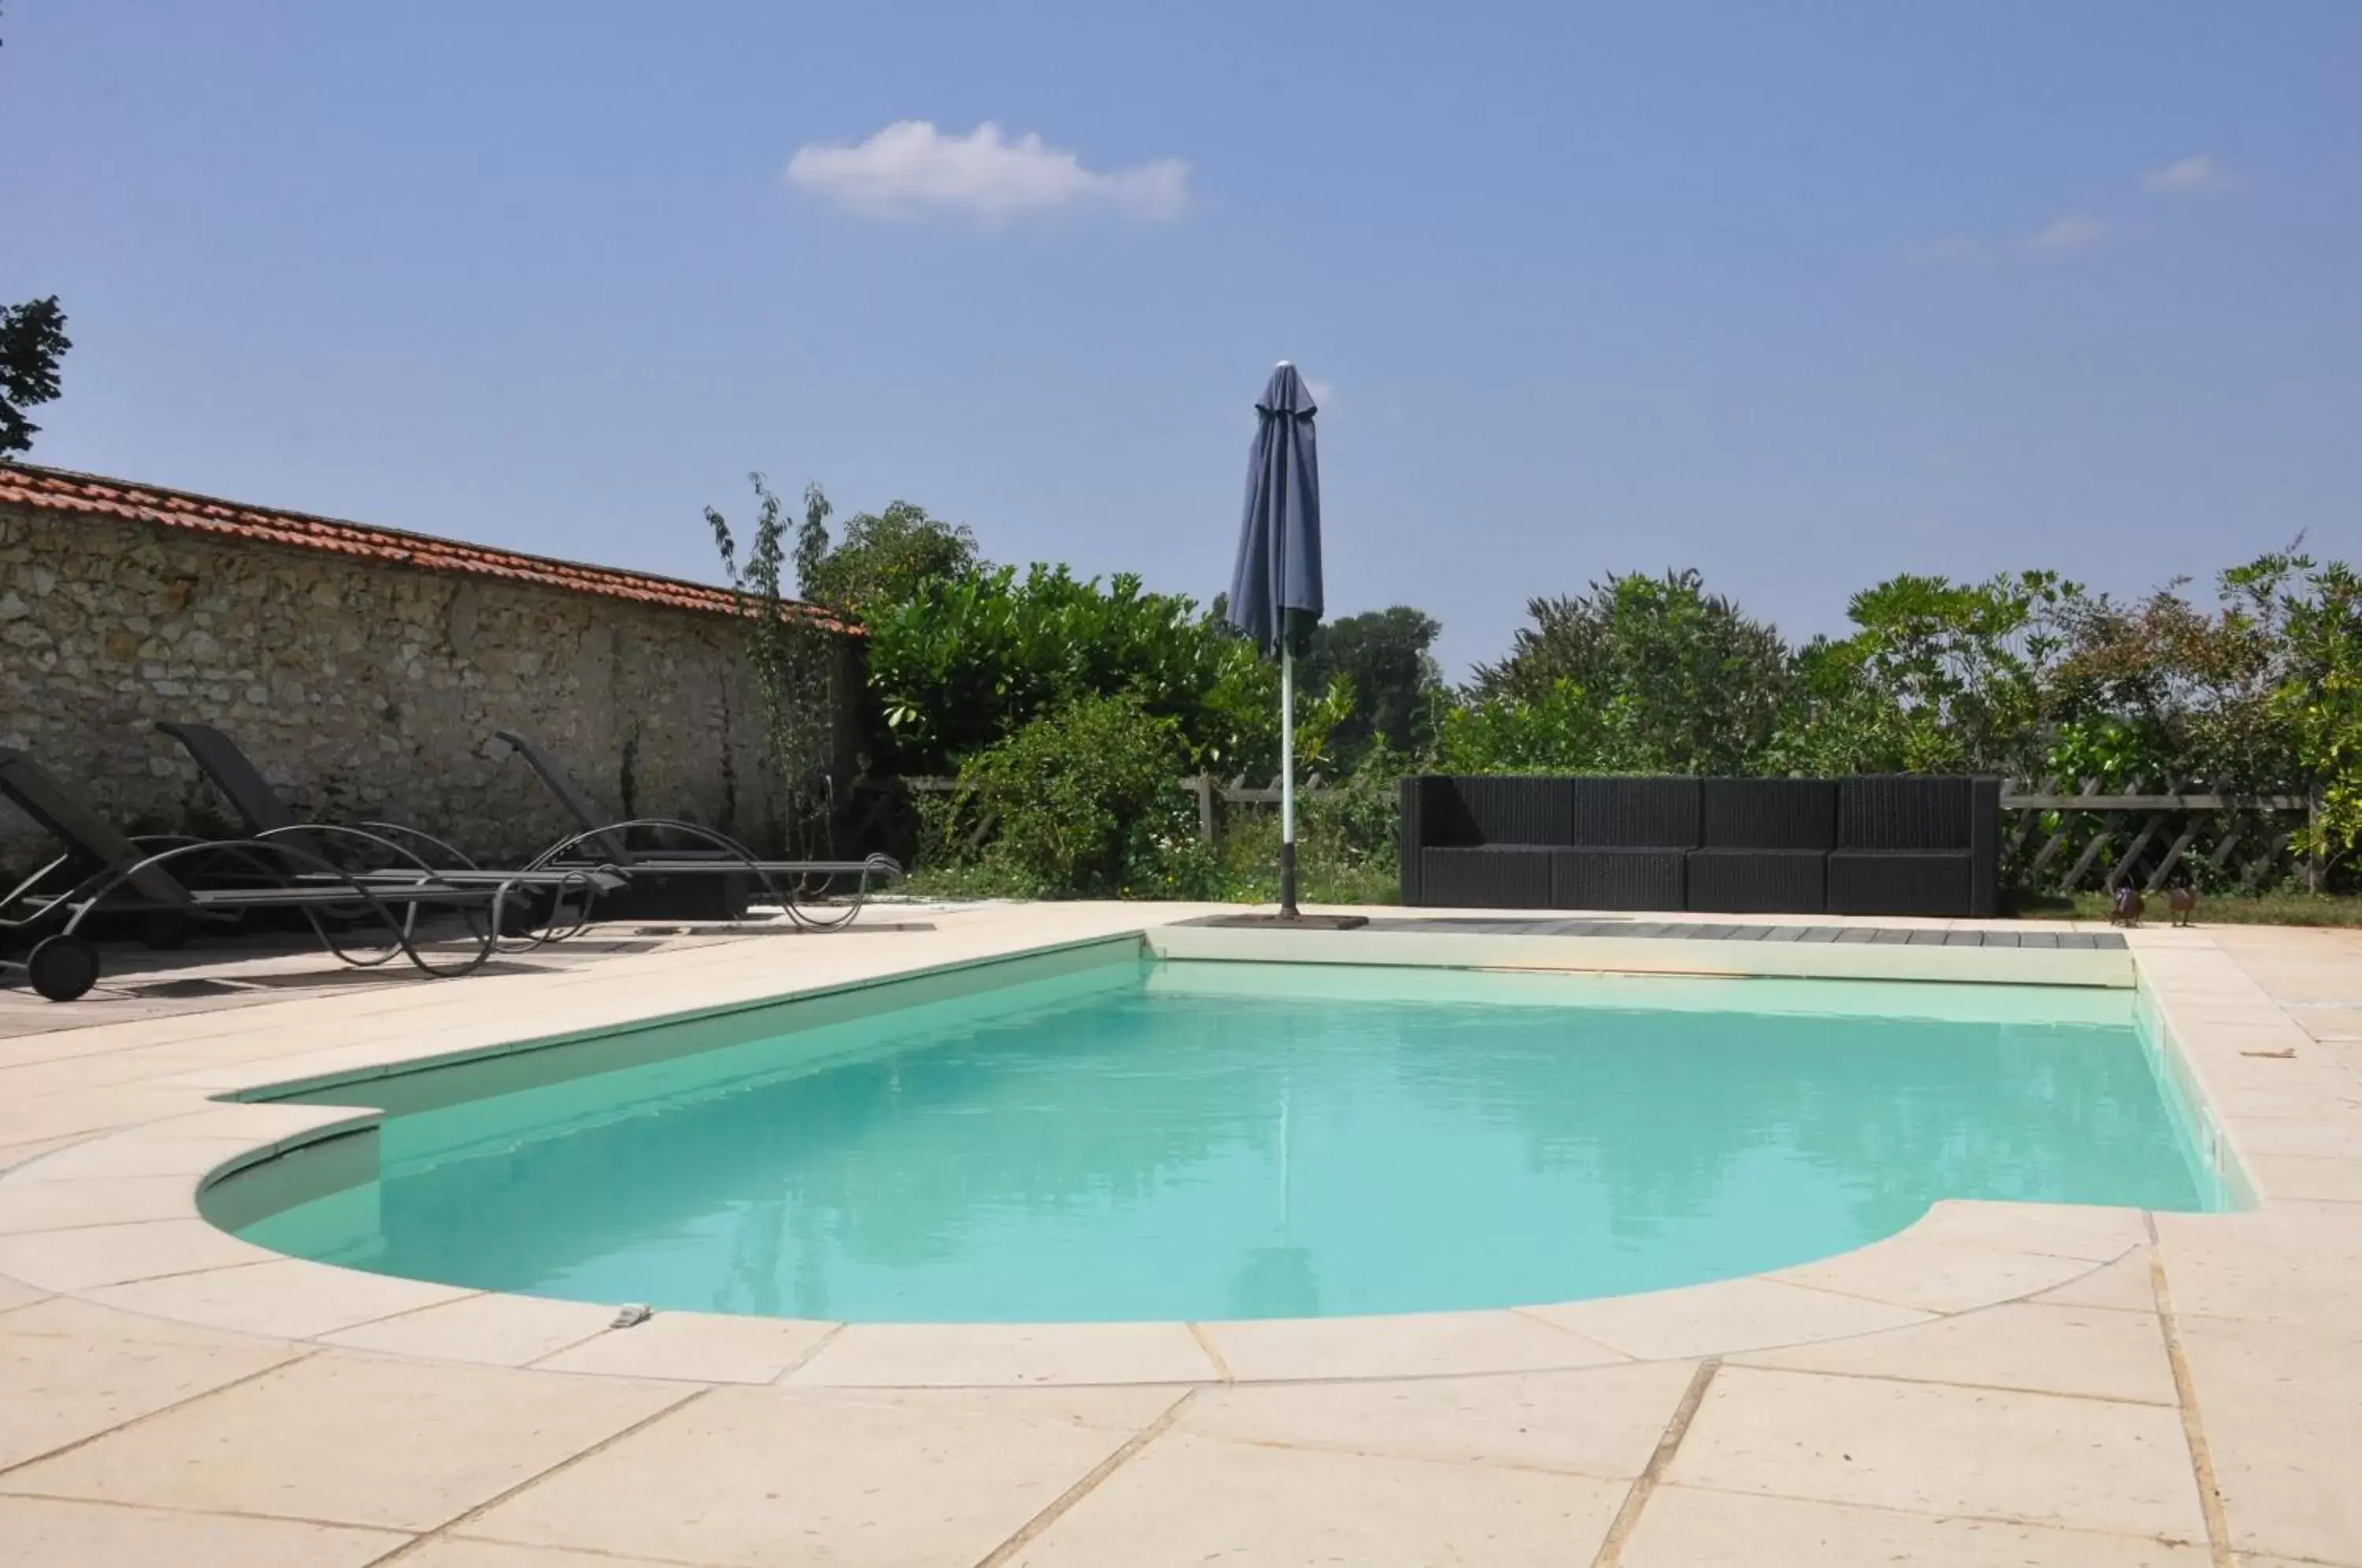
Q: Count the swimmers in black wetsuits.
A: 0